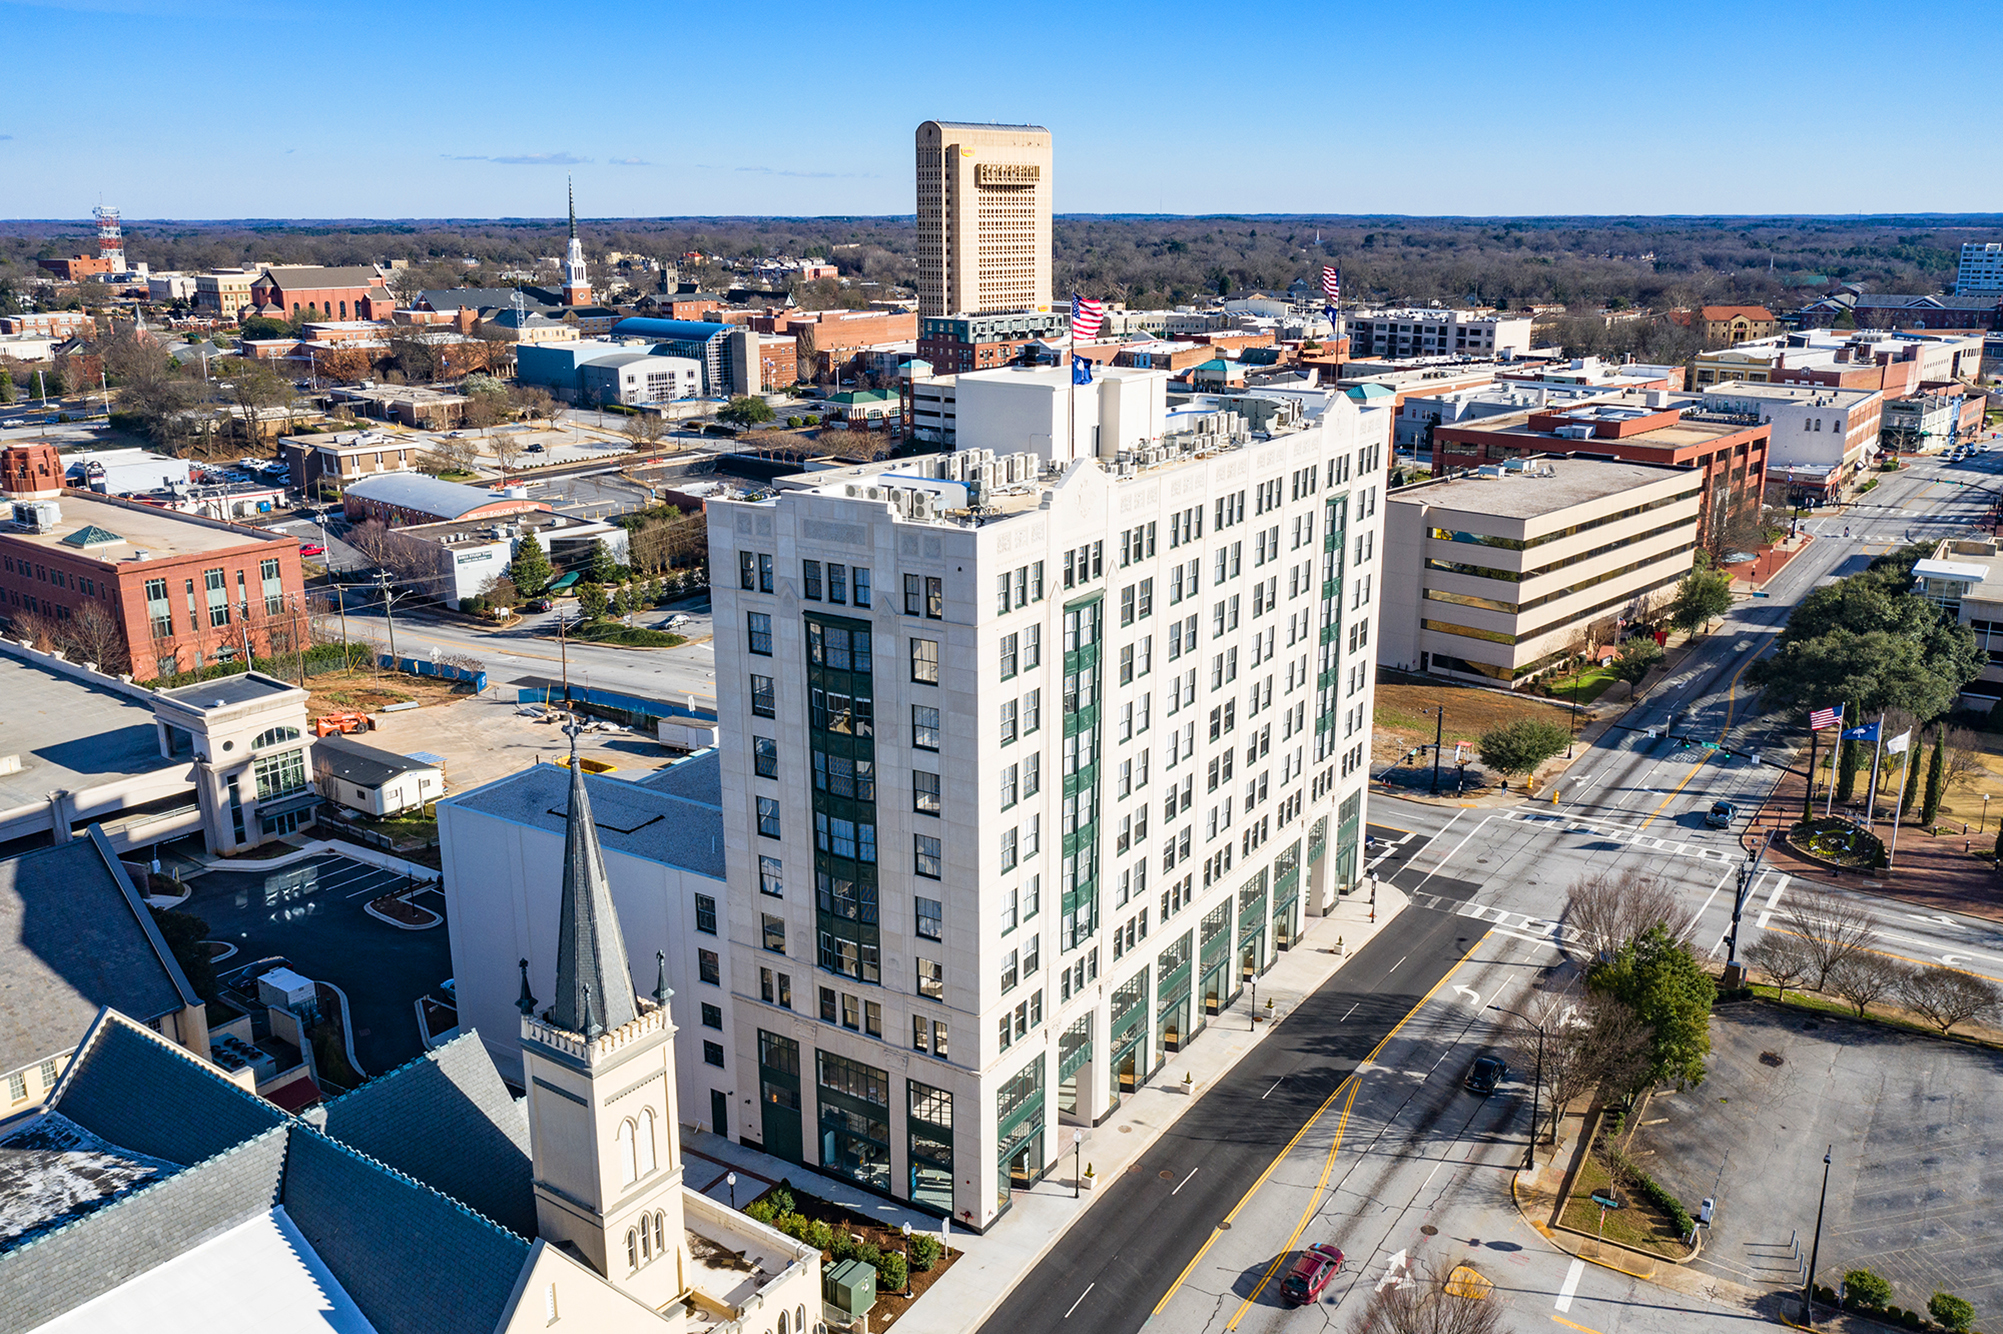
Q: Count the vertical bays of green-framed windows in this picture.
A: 3